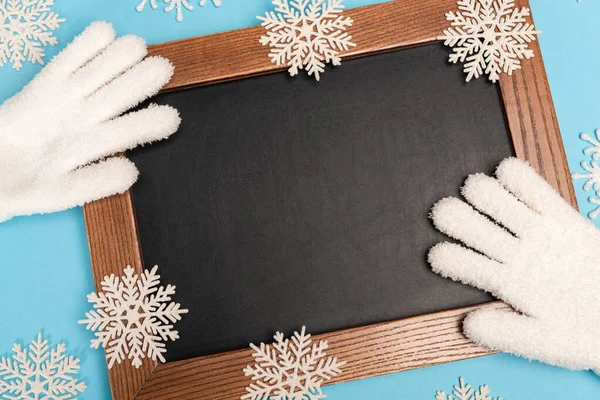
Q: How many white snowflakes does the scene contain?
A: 9